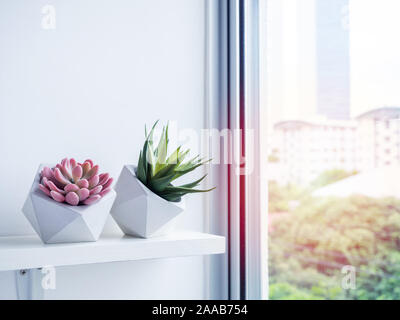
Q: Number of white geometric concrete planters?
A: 2